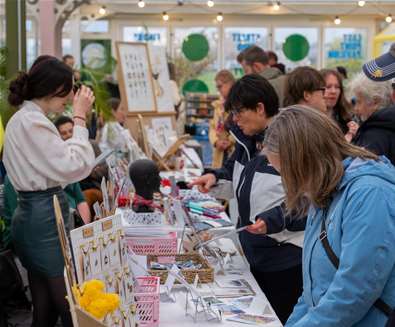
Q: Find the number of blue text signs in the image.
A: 3